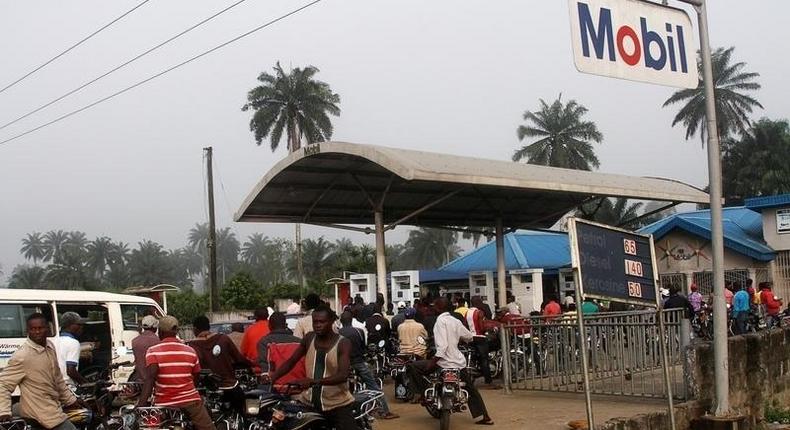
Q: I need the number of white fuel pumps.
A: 5